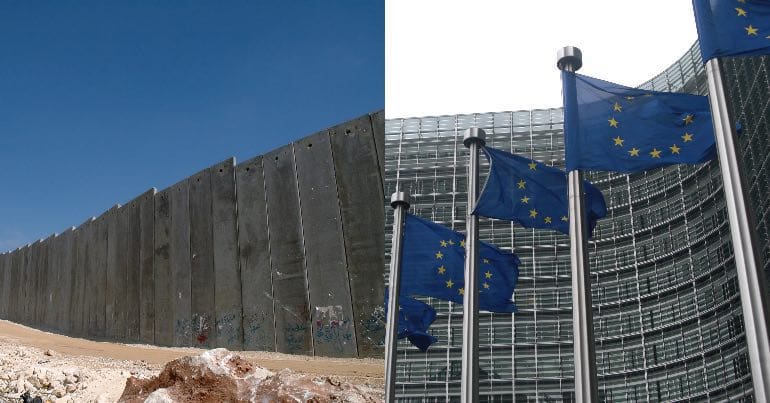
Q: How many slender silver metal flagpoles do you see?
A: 4